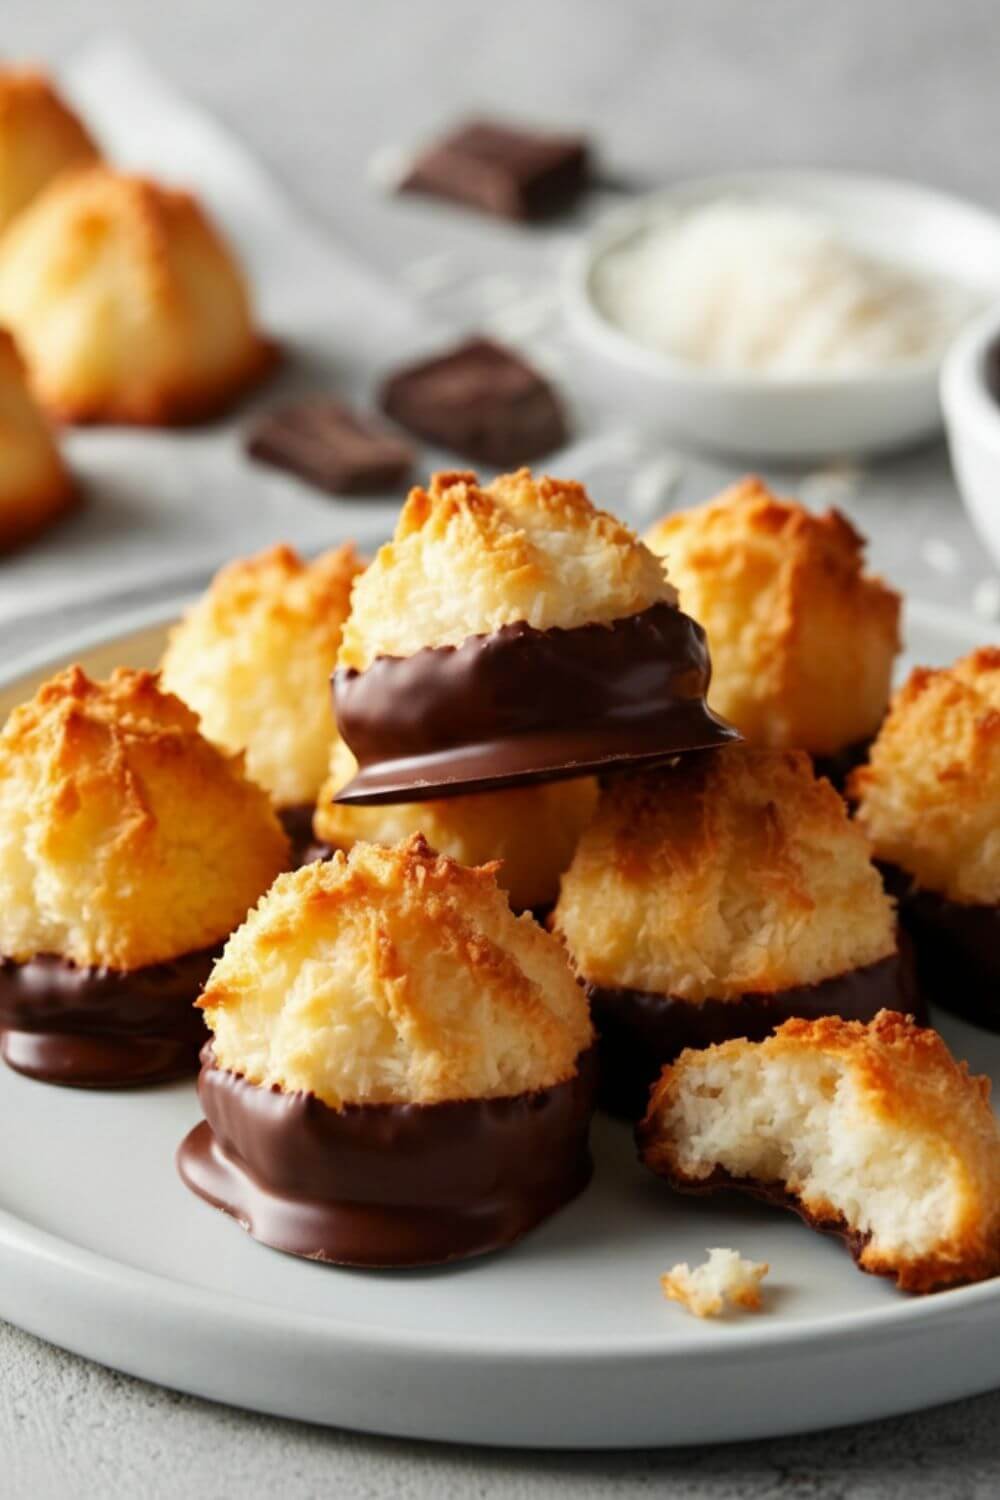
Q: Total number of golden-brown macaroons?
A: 12